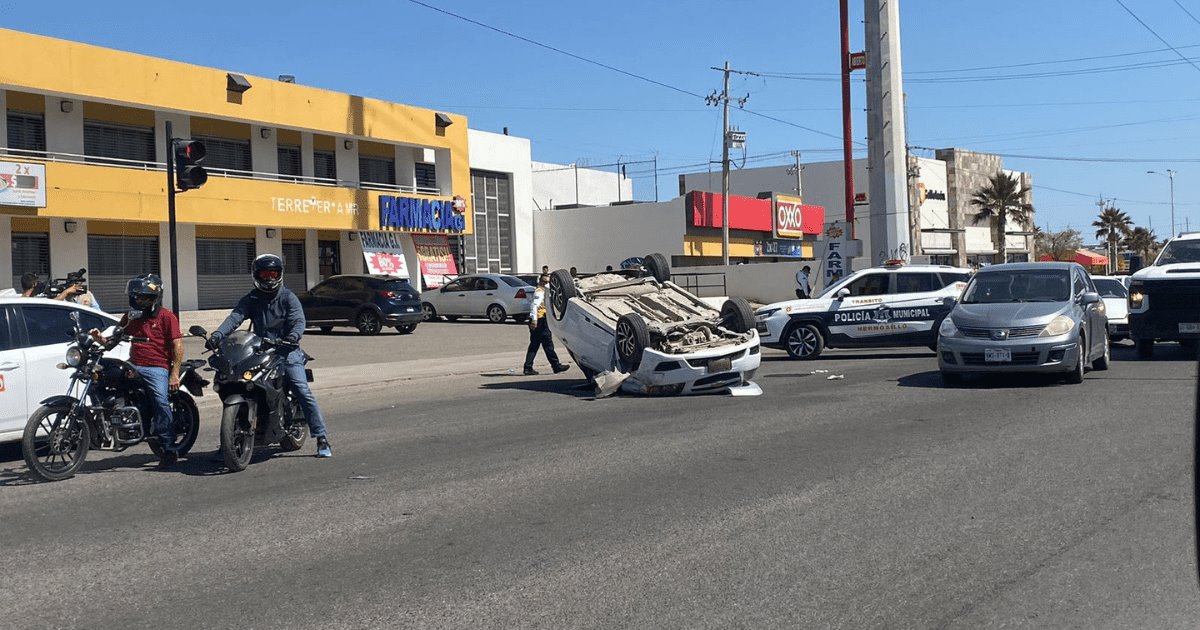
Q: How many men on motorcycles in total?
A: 2